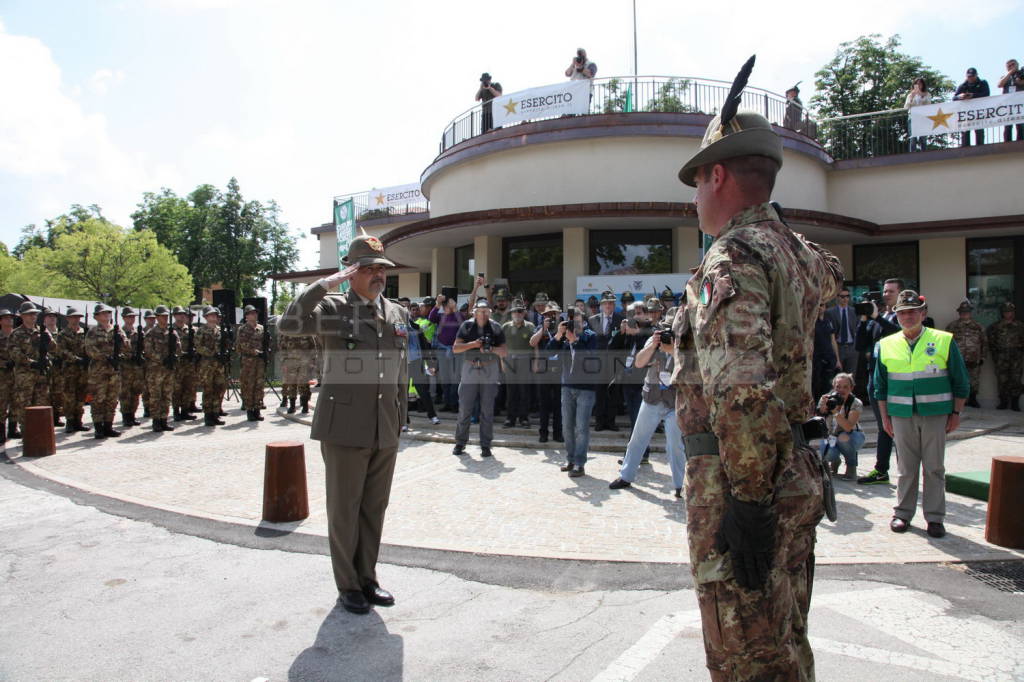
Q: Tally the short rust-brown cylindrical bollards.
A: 3